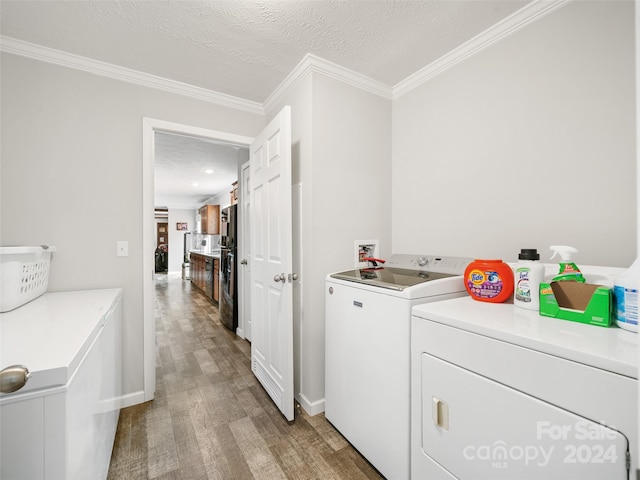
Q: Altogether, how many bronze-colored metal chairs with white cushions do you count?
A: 0